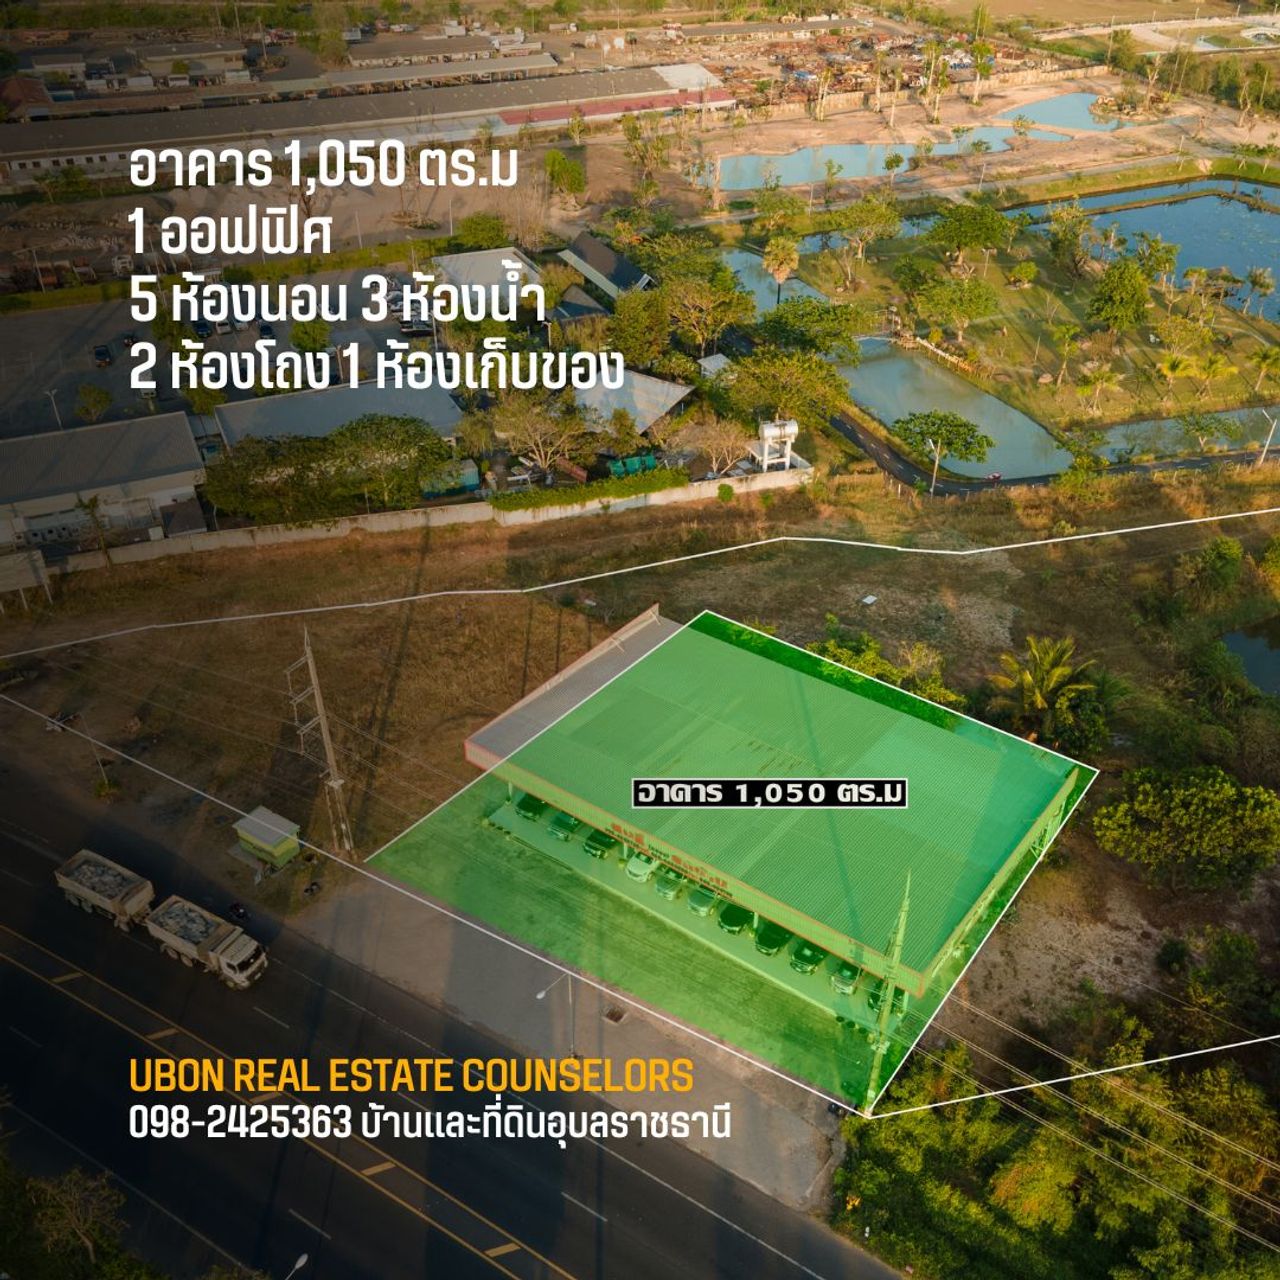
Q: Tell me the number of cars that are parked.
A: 11